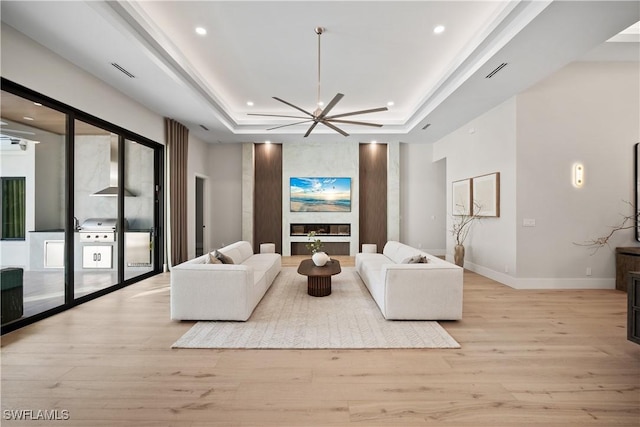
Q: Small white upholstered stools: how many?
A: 2